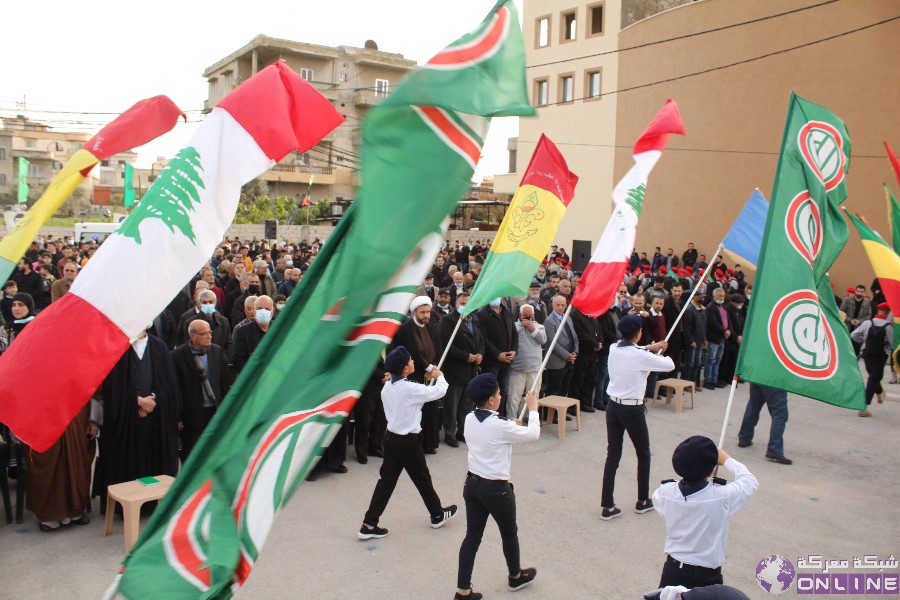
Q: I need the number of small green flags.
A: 2